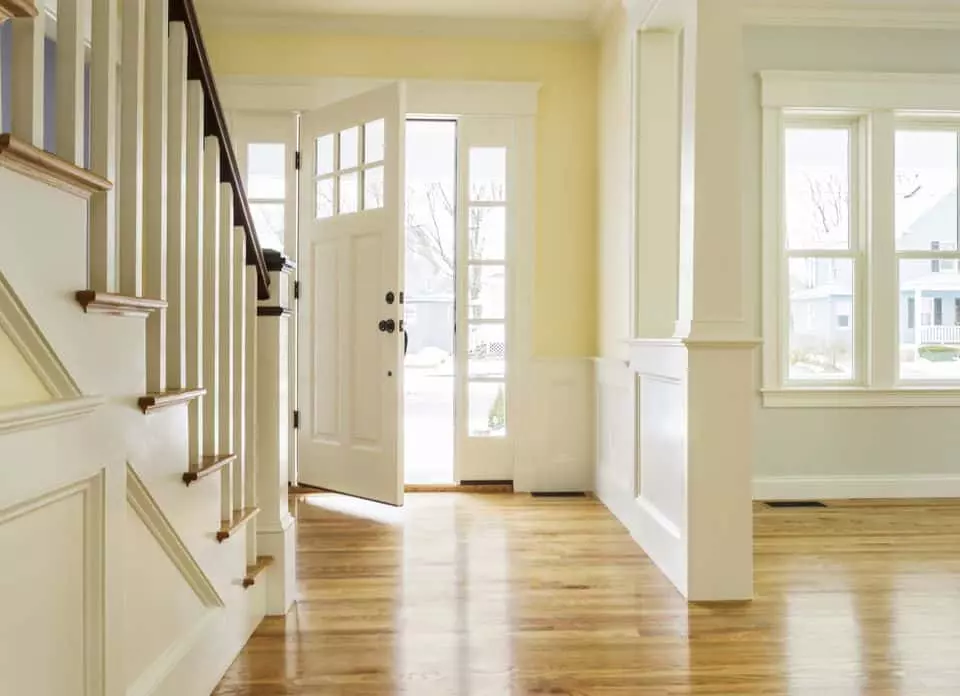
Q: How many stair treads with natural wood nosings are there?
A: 7